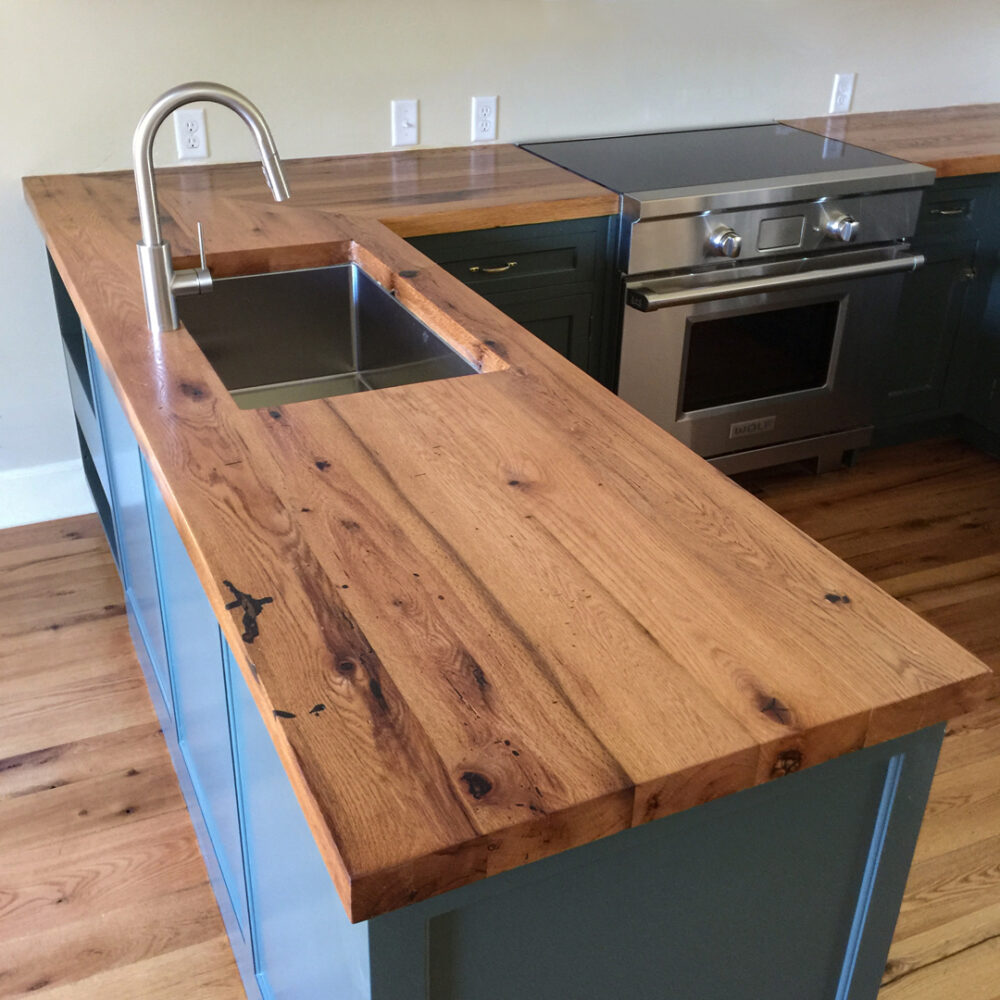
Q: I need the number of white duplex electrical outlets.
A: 3